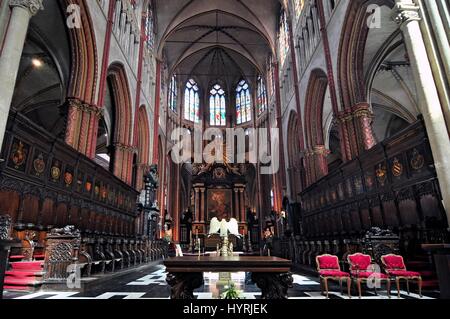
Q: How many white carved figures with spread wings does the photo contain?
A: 1